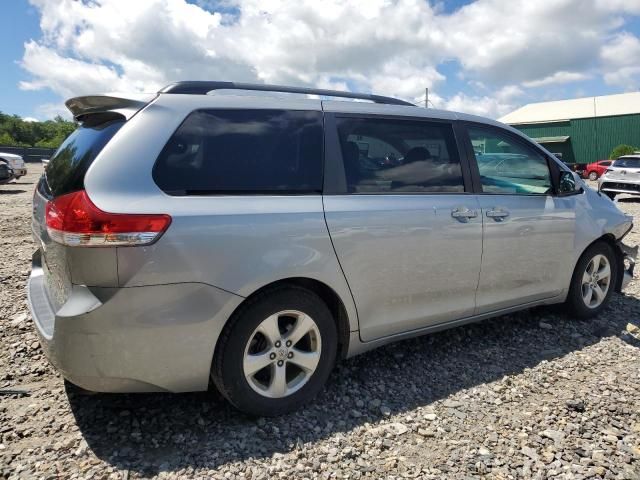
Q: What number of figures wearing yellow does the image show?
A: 0